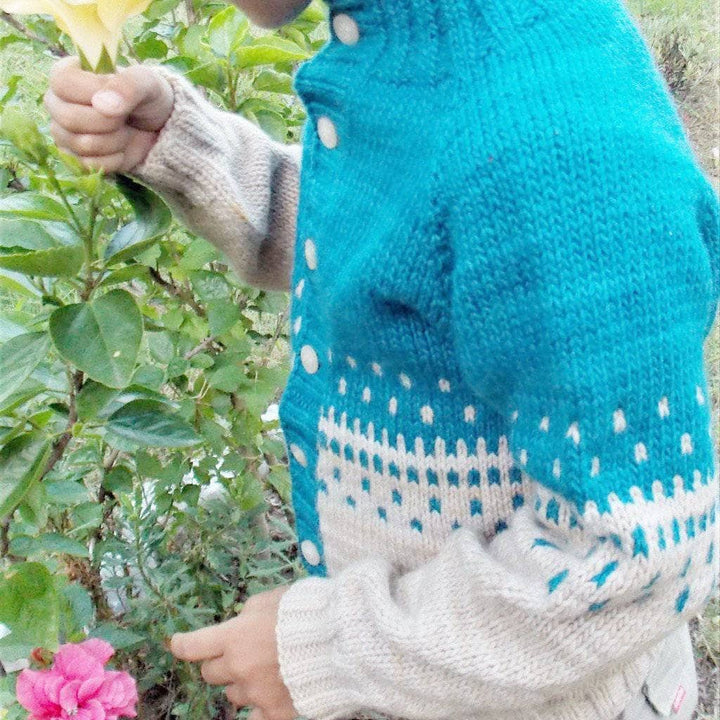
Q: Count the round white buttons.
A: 6